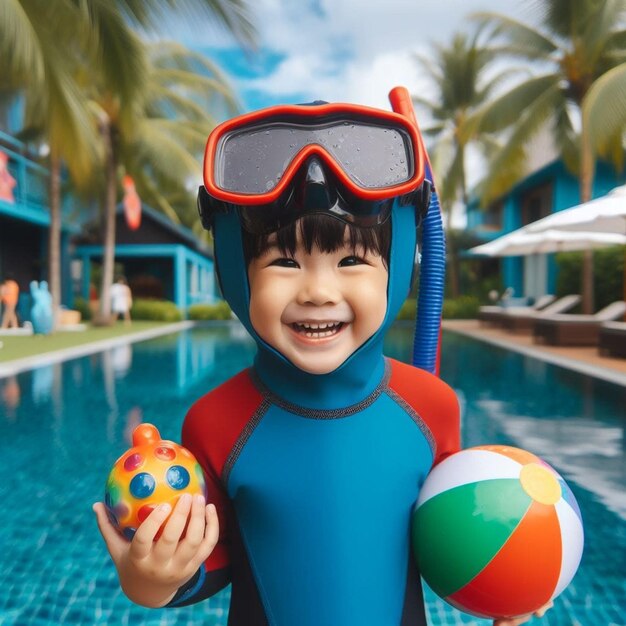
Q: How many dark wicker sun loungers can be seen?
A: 4